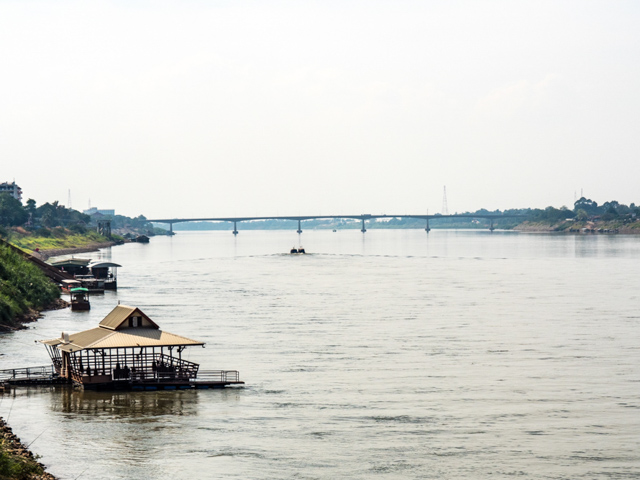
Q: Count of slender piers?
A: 6